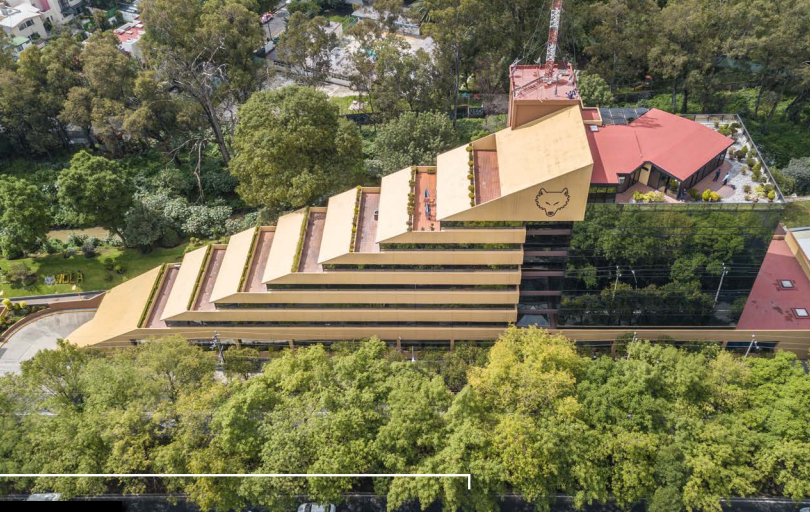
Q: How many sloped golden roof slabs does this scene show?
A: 8